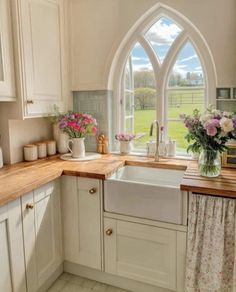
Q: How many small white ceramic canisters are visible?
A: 3